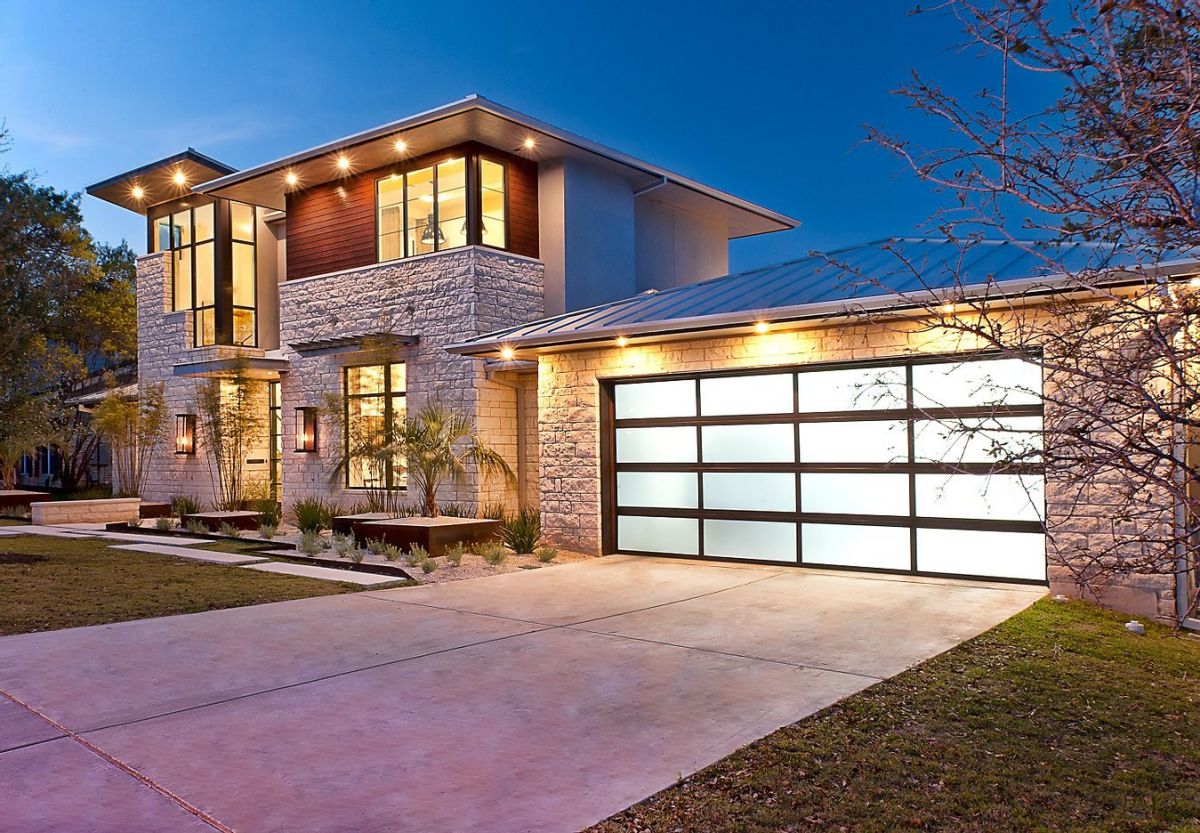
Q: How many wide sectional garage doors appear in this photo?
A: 1